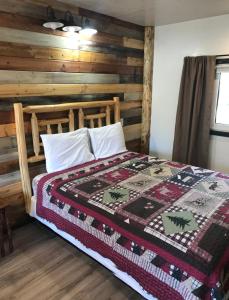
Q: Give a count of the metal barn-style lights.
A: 3